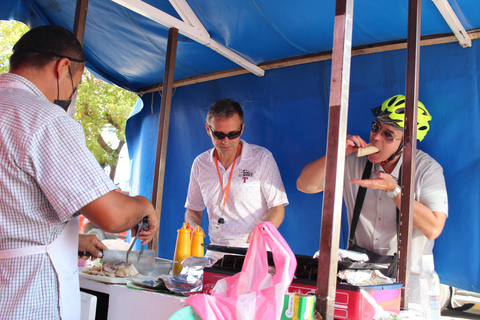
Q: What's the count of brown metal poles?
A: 4